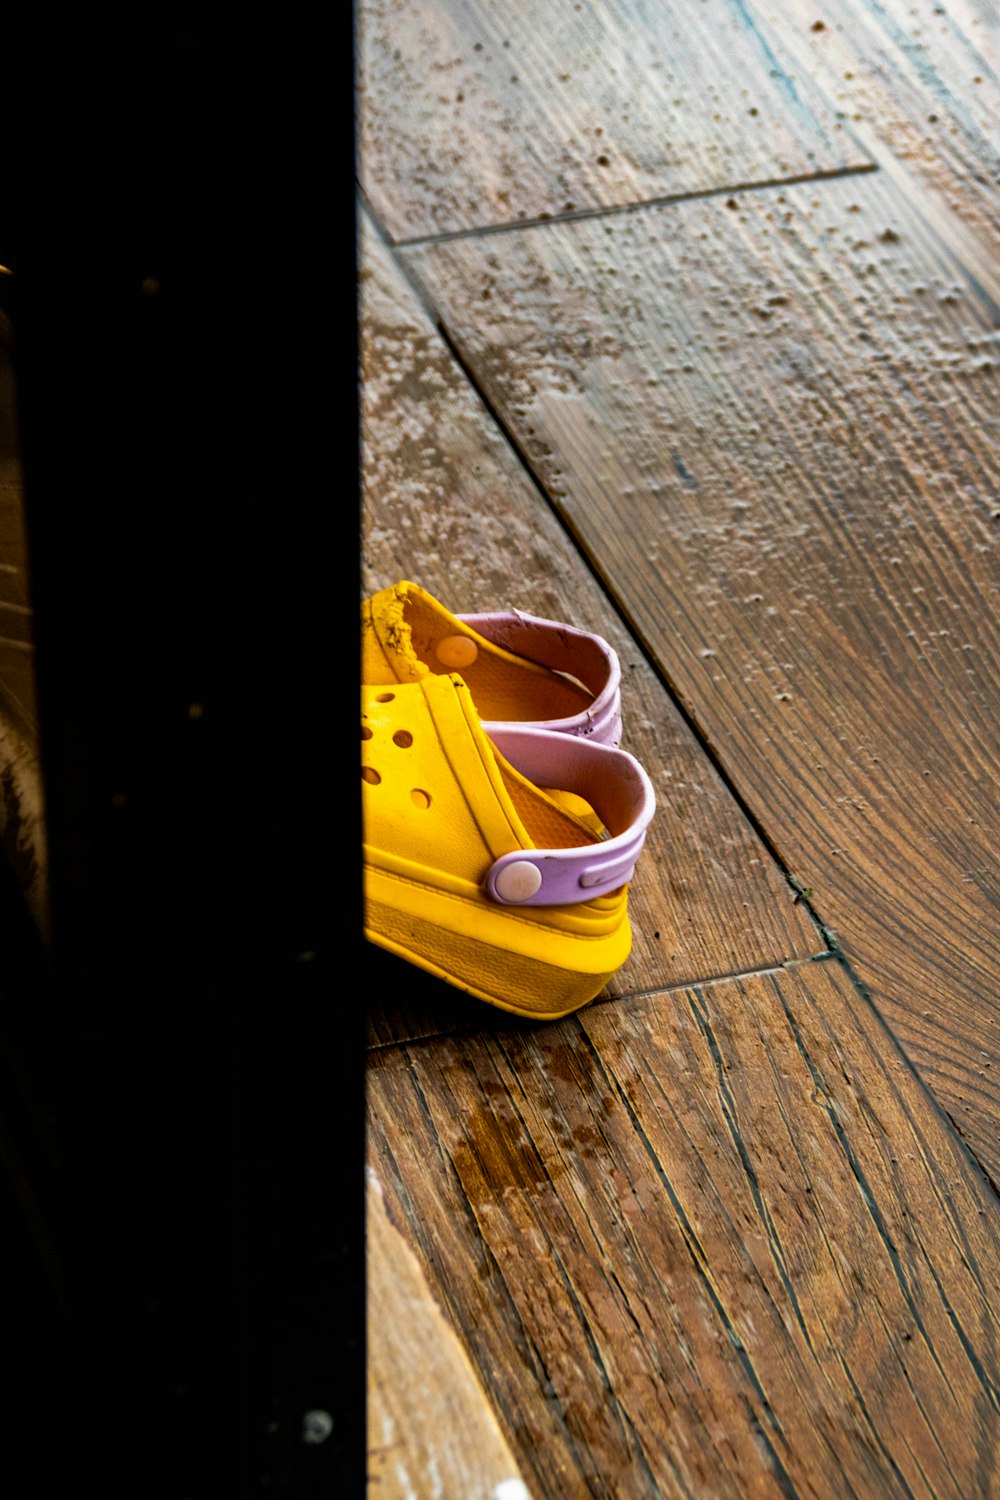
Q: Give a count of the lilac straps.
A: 2